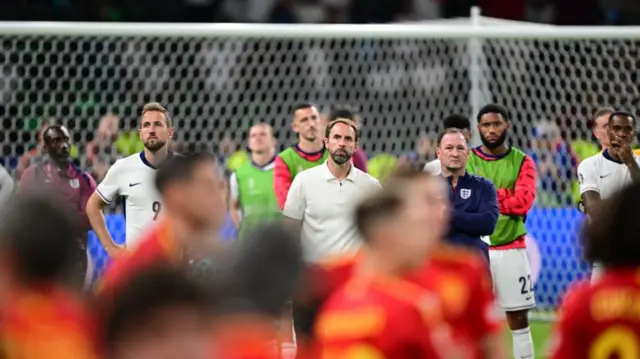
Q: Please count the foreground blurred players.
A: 7